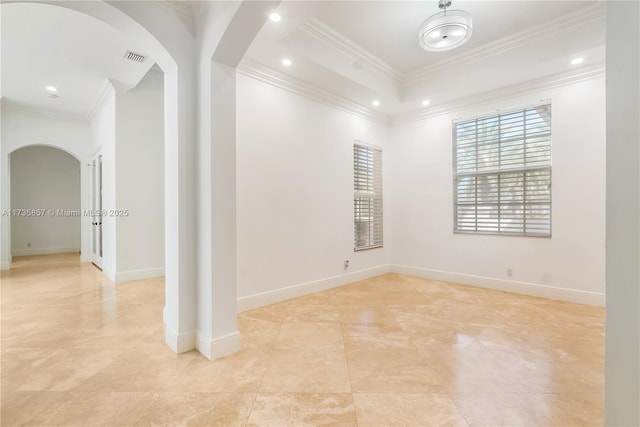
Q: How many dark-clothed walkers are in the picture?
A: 0